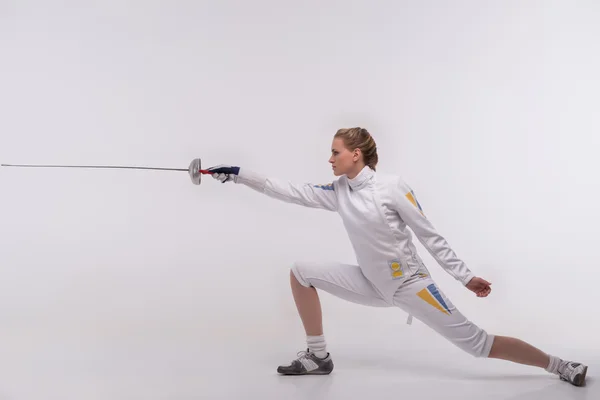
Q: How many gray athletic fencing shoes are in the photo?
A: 2